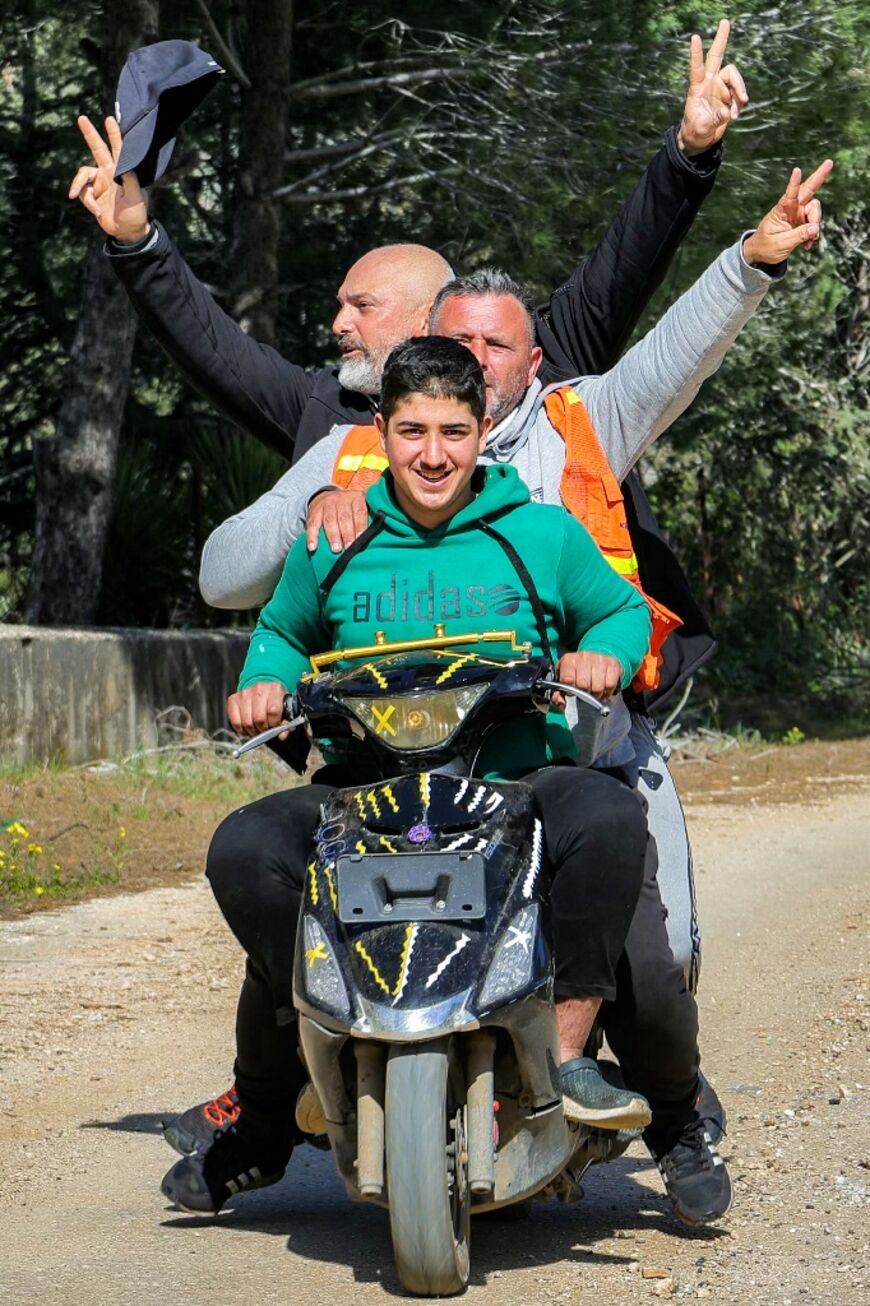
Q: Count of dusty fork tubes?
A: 2